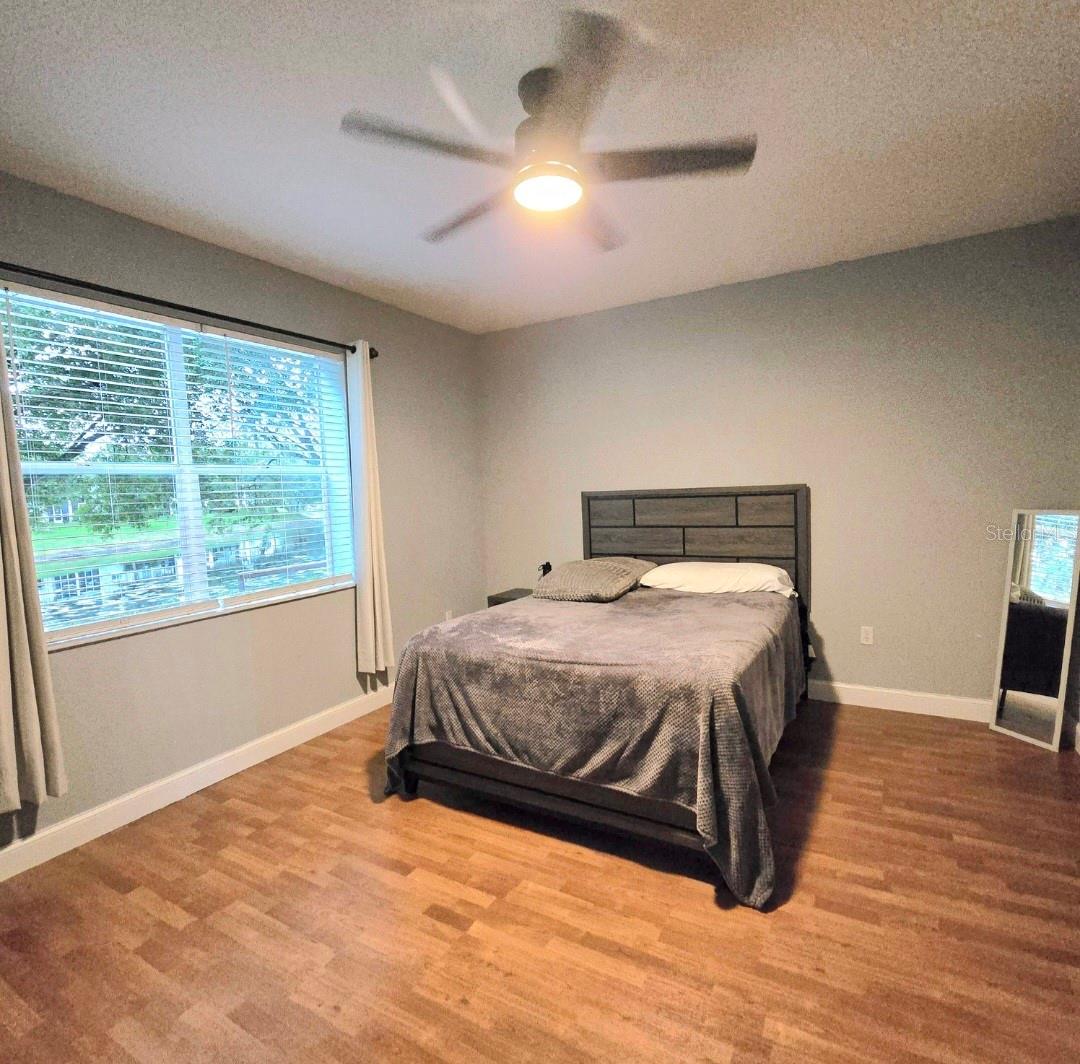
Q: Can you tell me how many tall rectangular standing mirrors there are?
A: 1